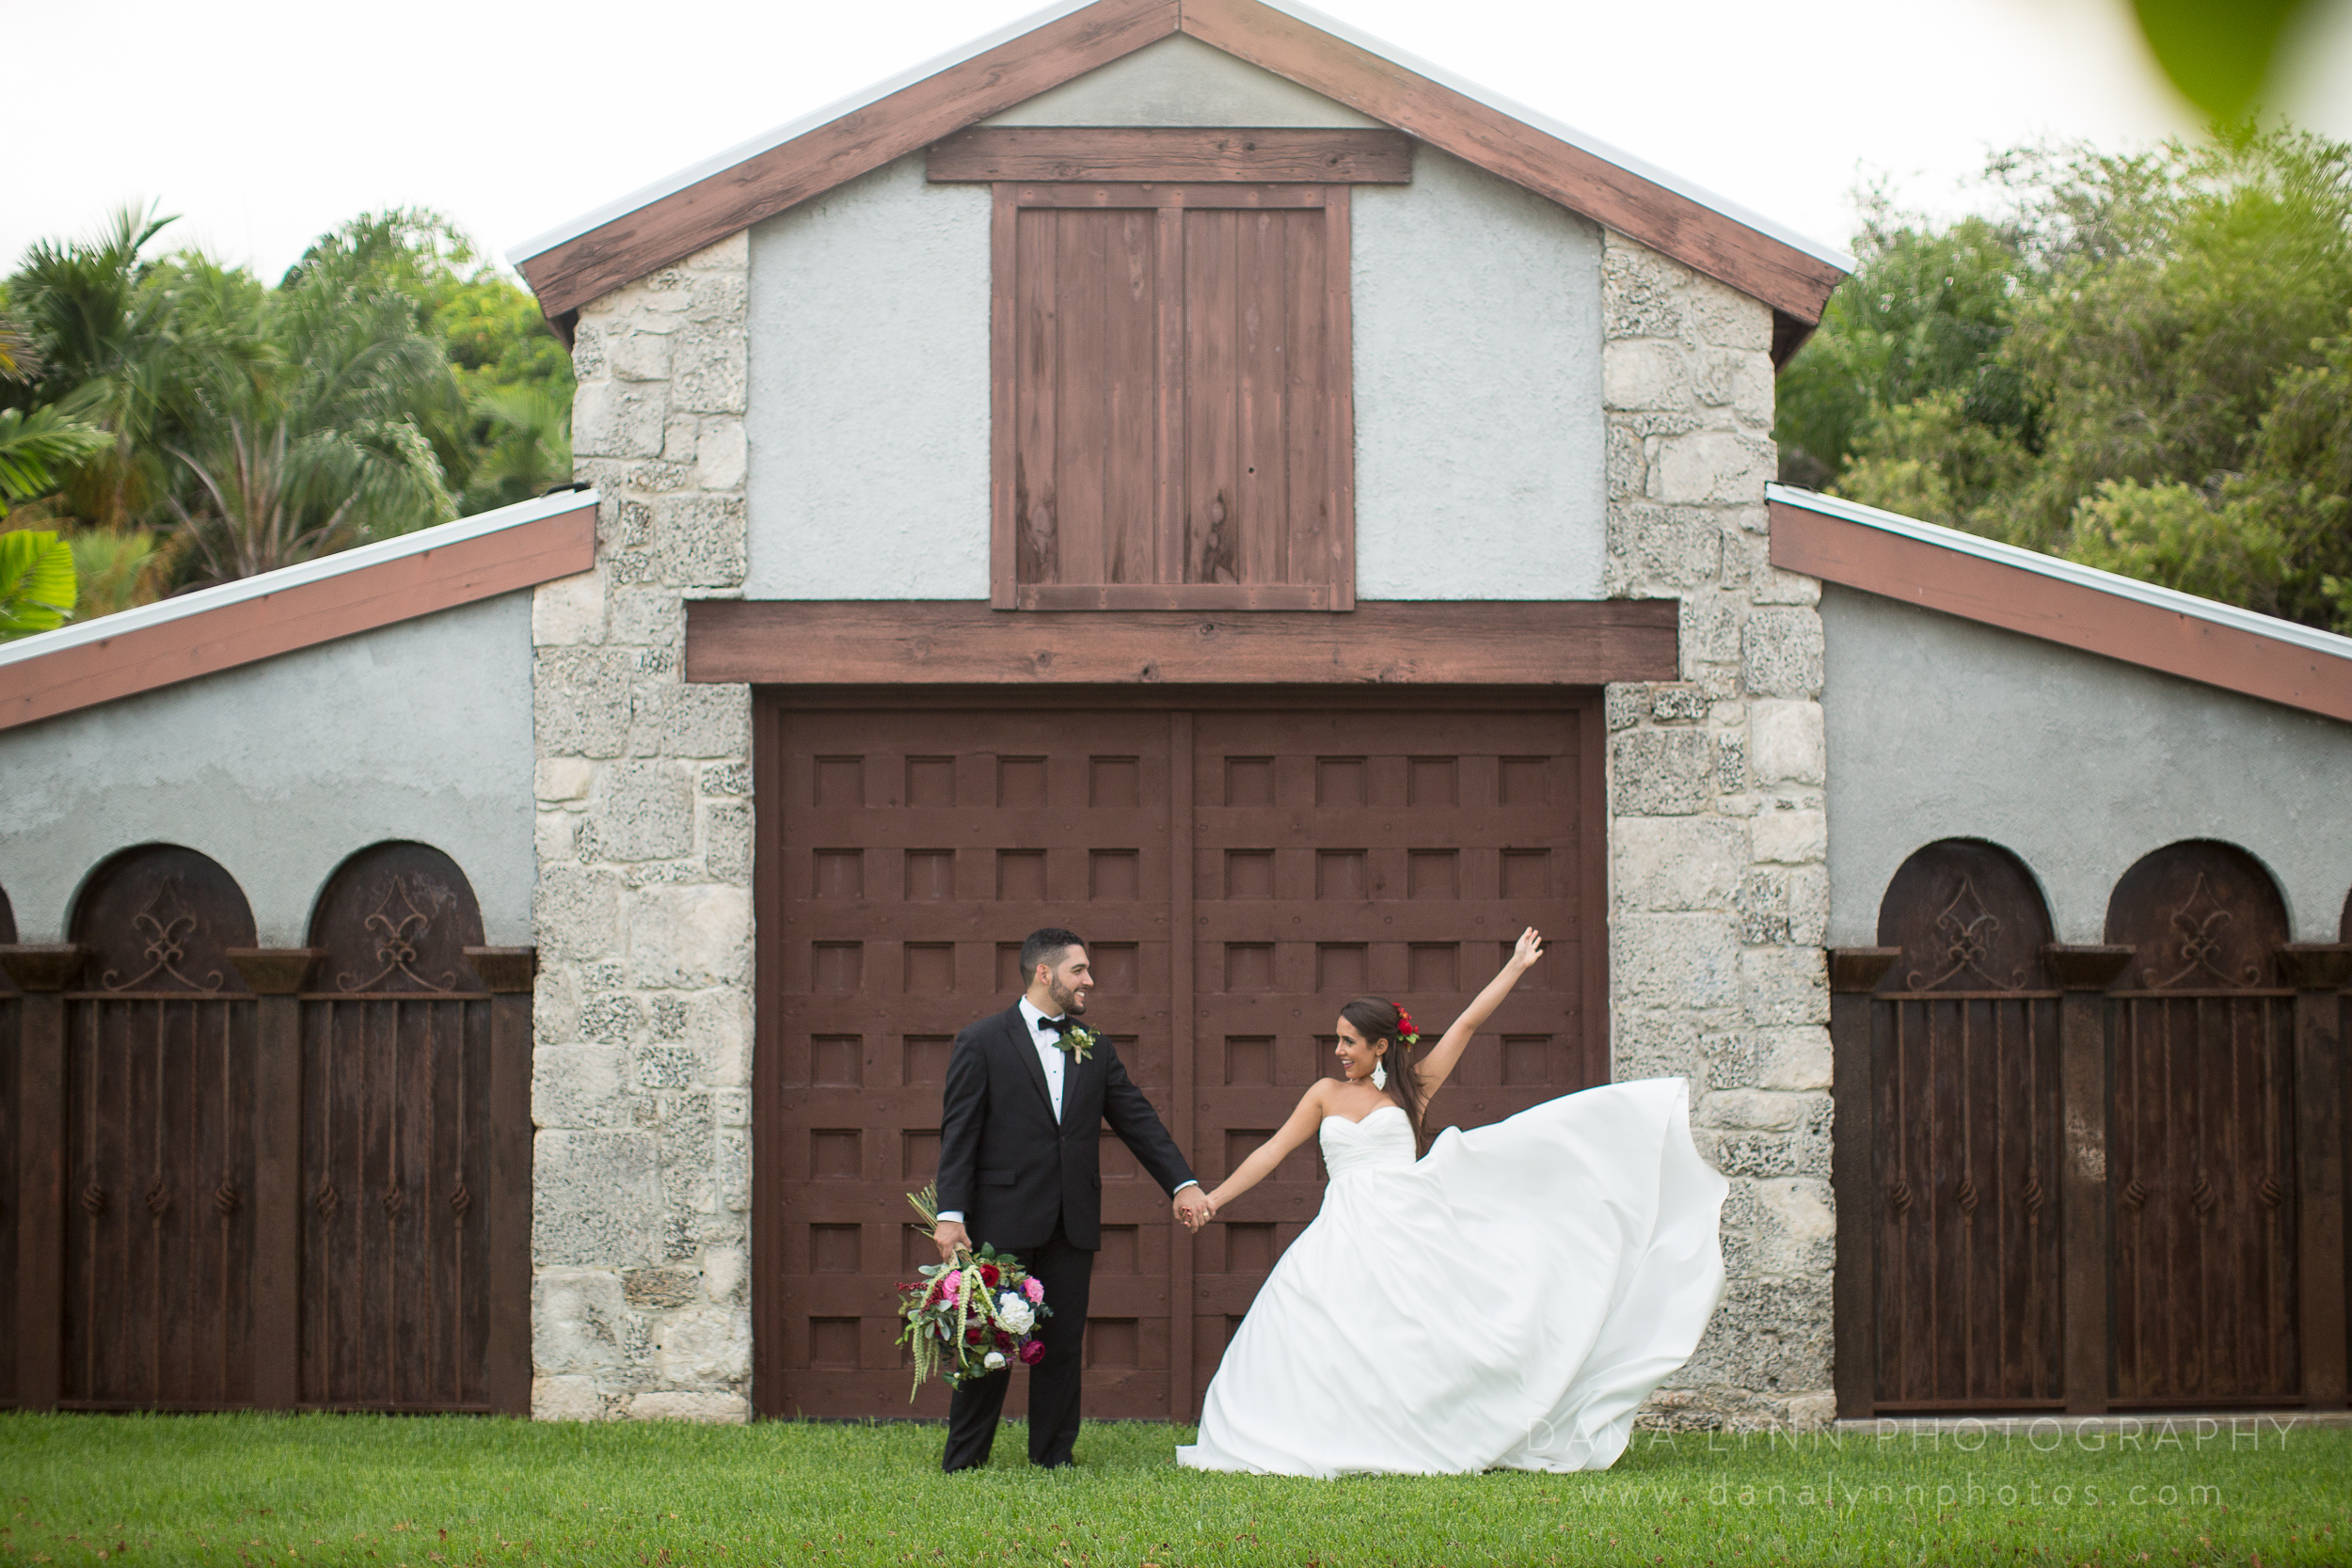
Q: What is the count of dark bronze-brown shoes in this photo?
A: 0